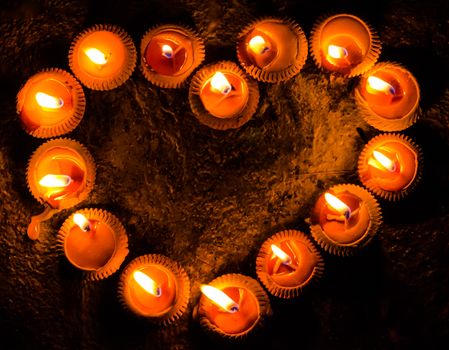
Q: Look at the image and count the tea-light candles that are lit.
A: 14